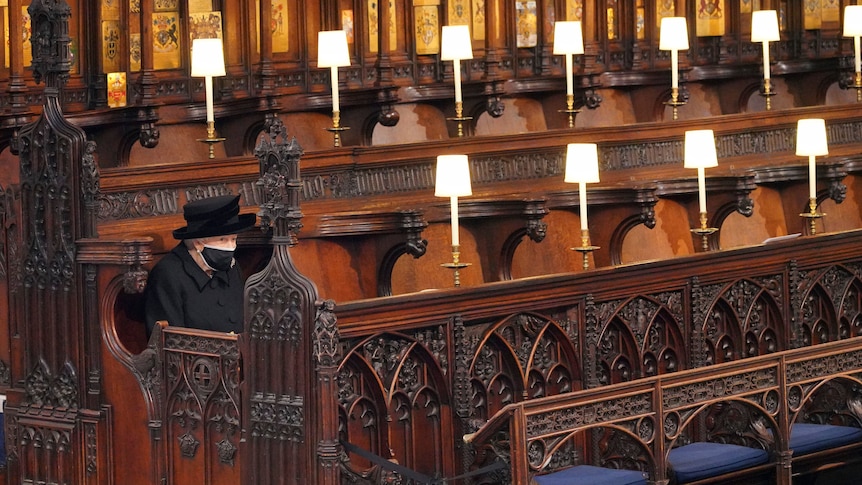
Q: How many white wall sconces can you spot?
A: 11